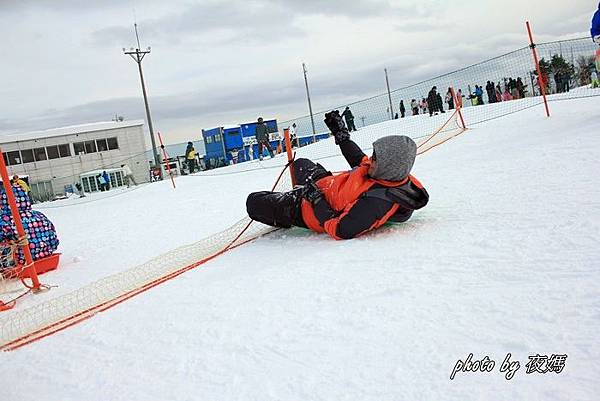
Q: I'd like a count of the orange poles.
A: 5